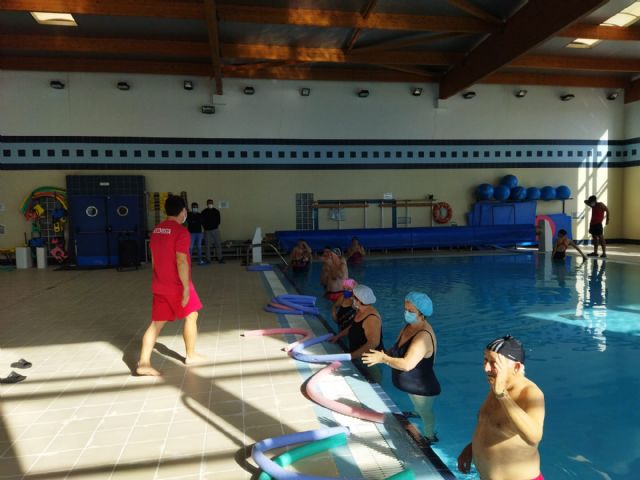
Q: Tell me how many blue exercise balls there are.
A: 7